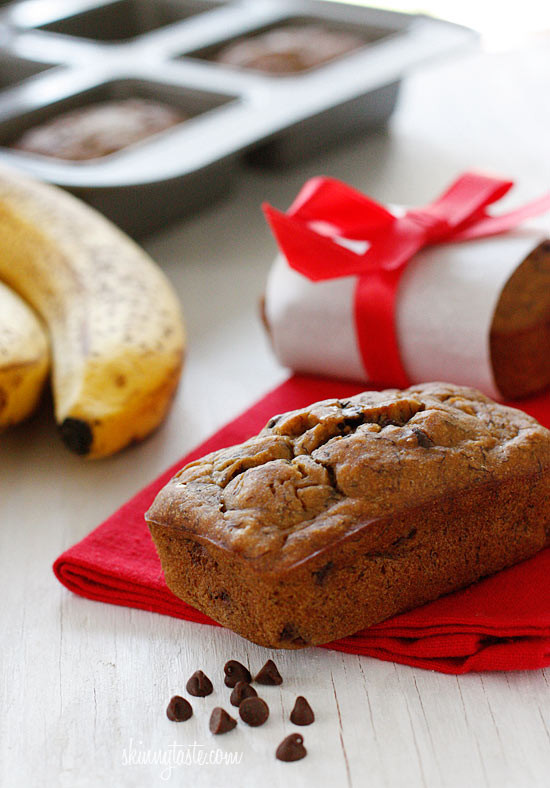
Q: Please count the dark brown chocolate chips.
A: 9